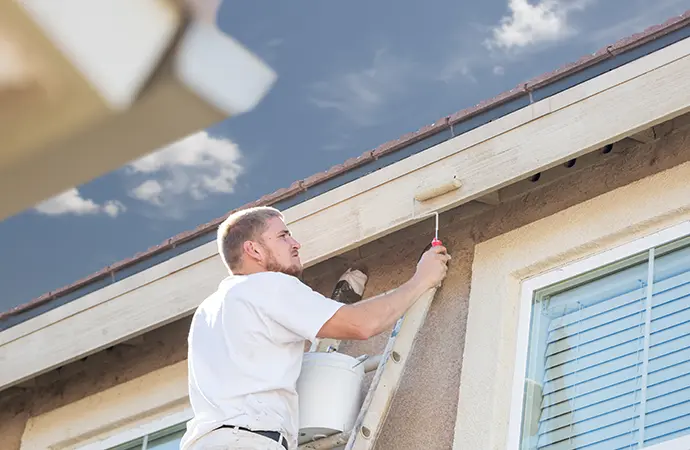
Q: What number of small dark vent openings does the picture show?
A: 3